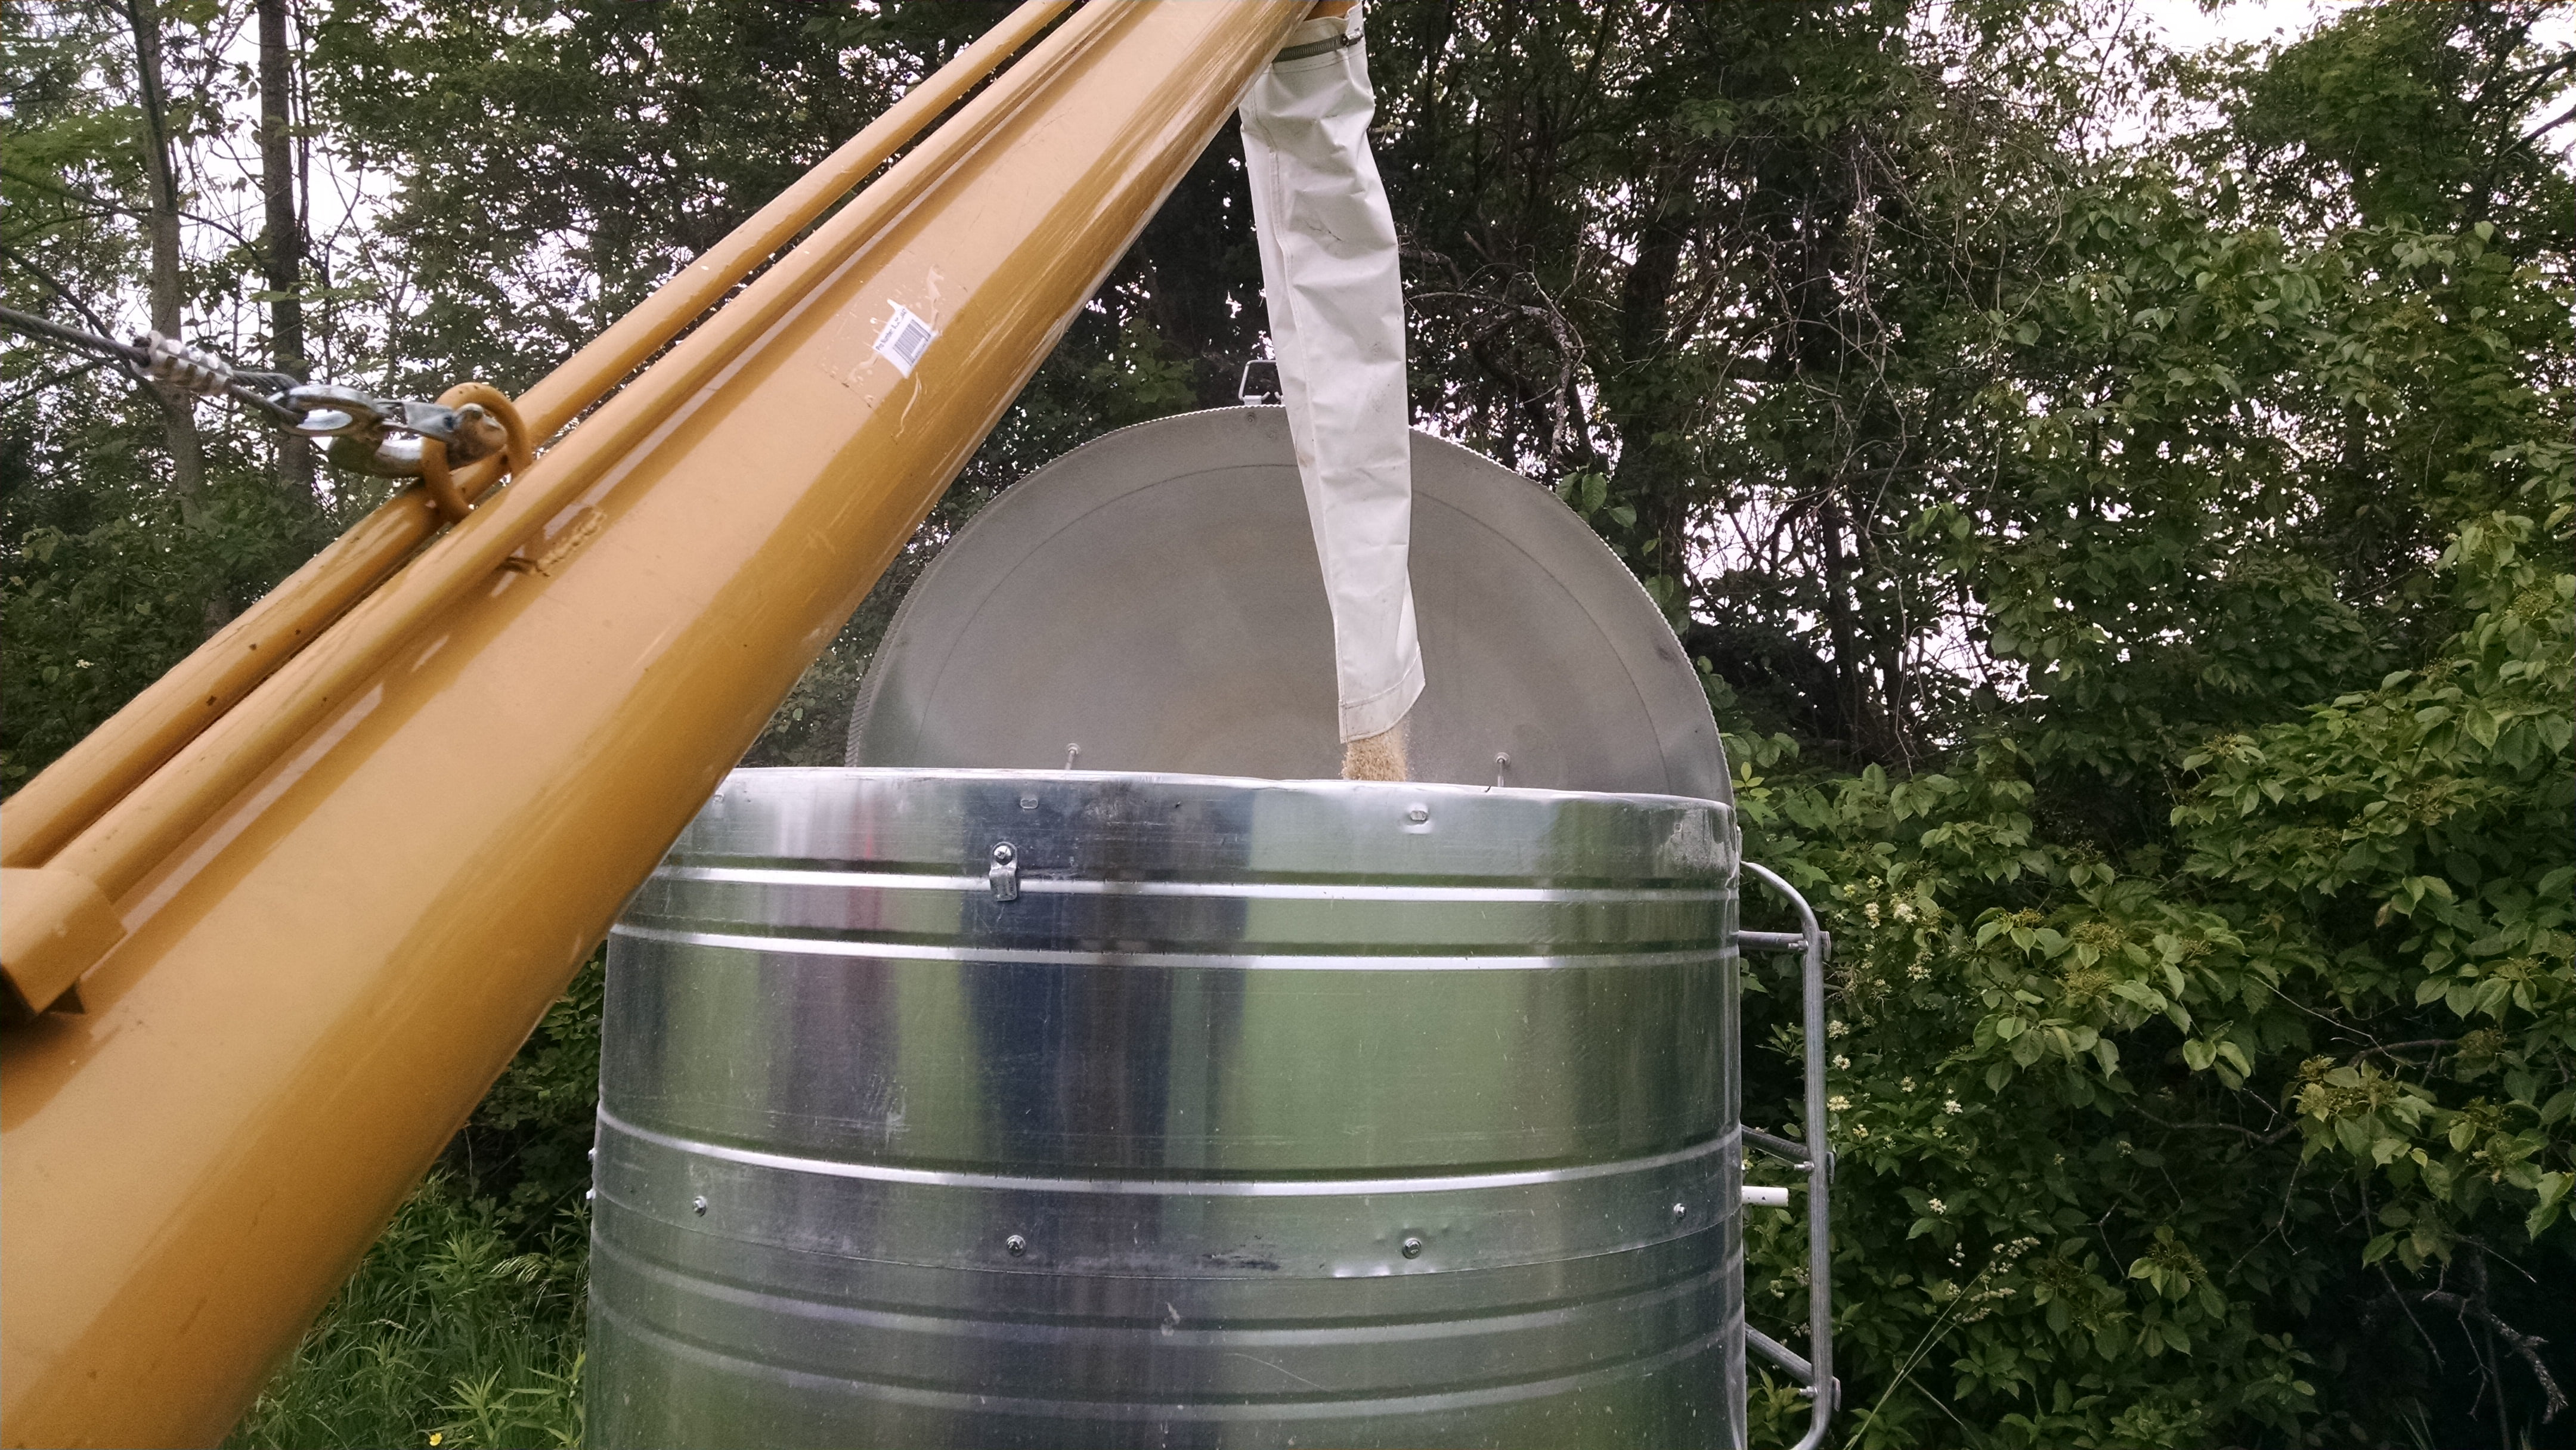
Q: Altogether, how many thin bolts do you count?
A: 2